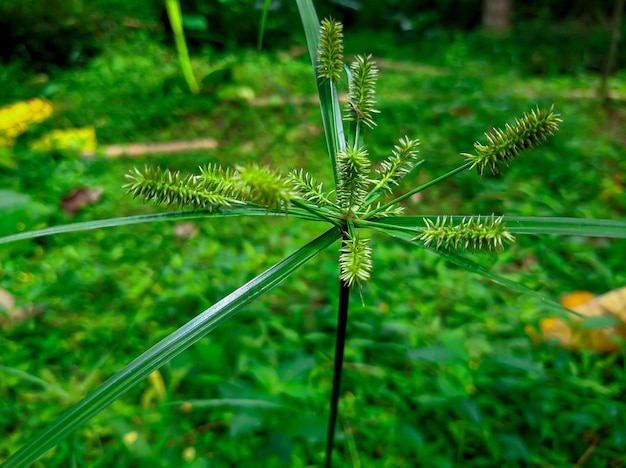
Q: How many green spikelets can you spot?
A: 12